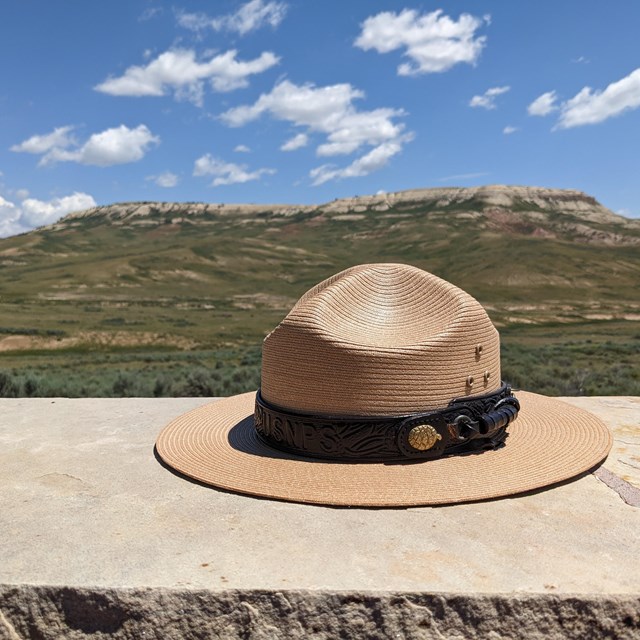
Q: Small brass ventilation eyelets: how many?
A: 3